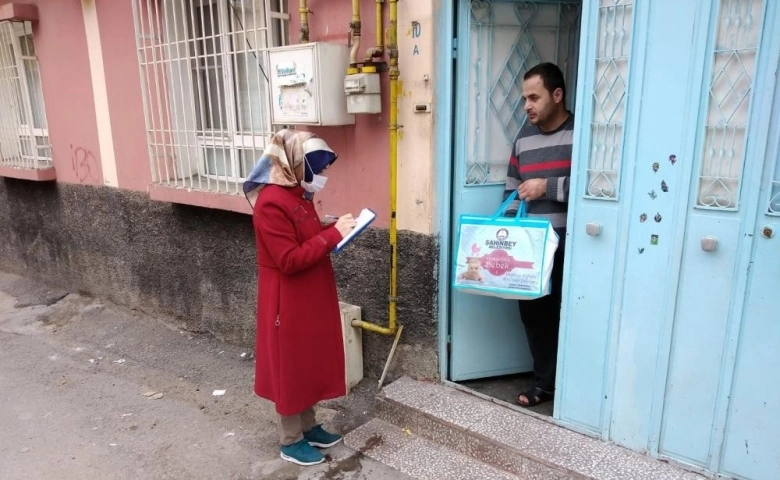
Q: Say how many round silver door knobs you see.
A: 2